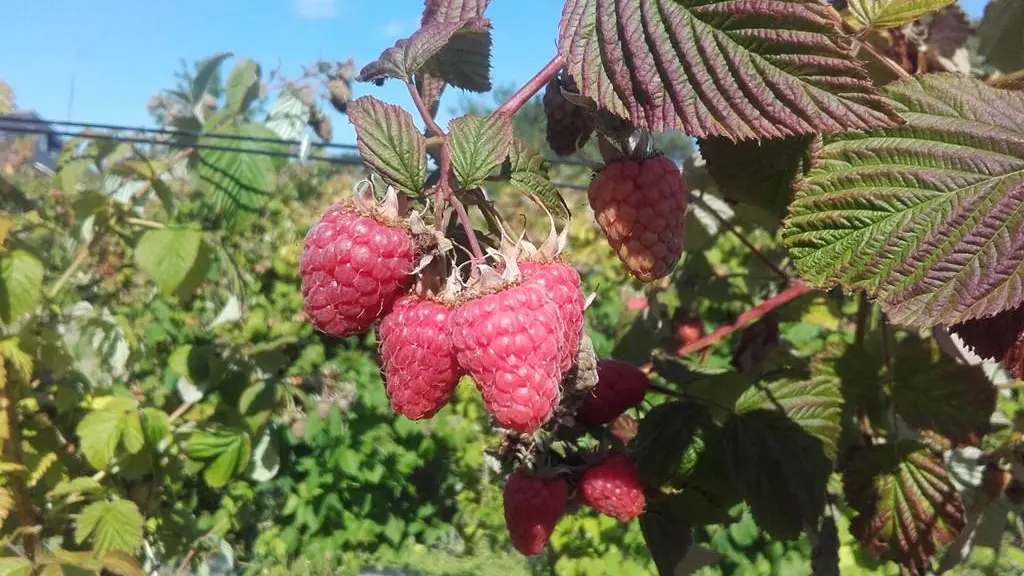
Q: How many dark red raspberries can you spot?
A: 3